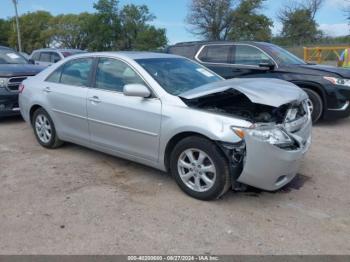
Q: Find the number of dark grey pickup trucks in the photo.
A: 0